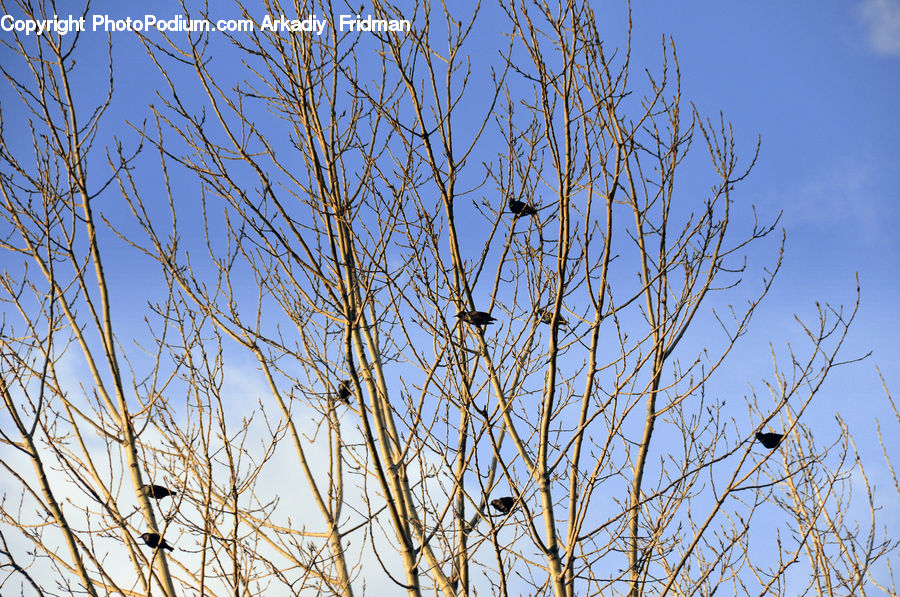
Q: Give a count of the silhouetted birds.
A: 8